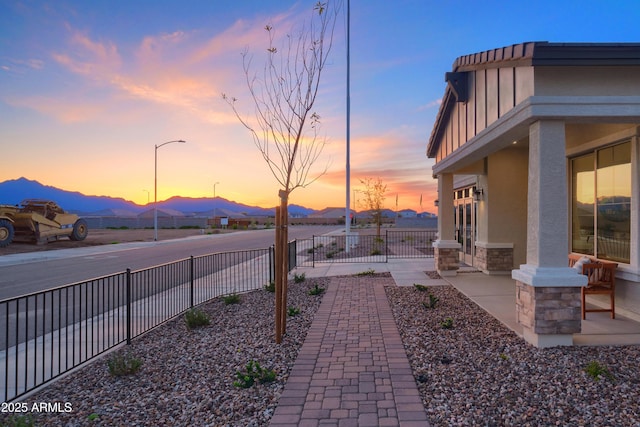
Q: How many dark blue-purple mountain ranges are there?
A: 1